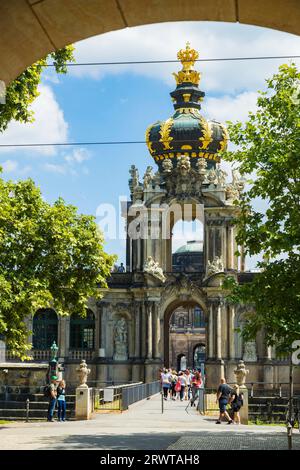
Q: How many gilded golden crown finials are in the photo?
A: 1